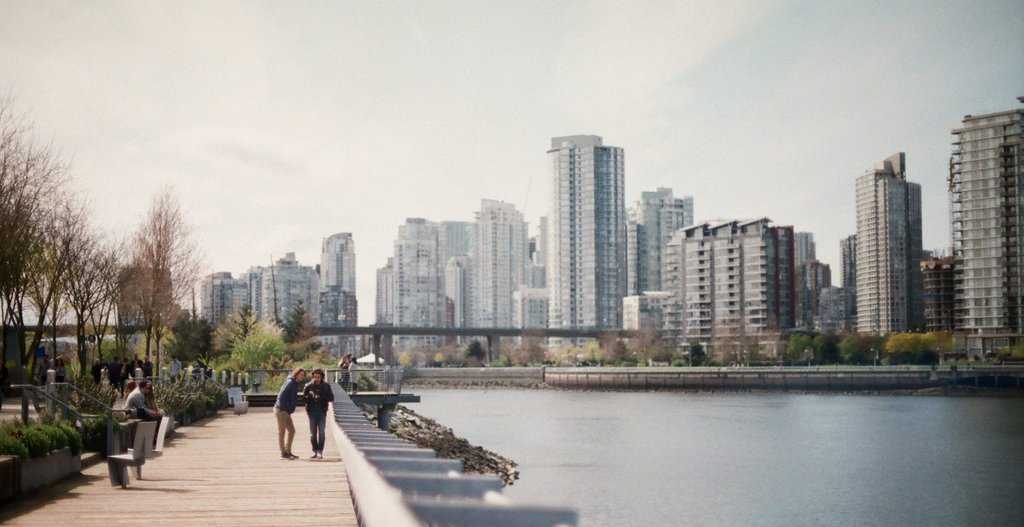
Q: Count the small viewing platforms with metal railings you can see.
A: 1